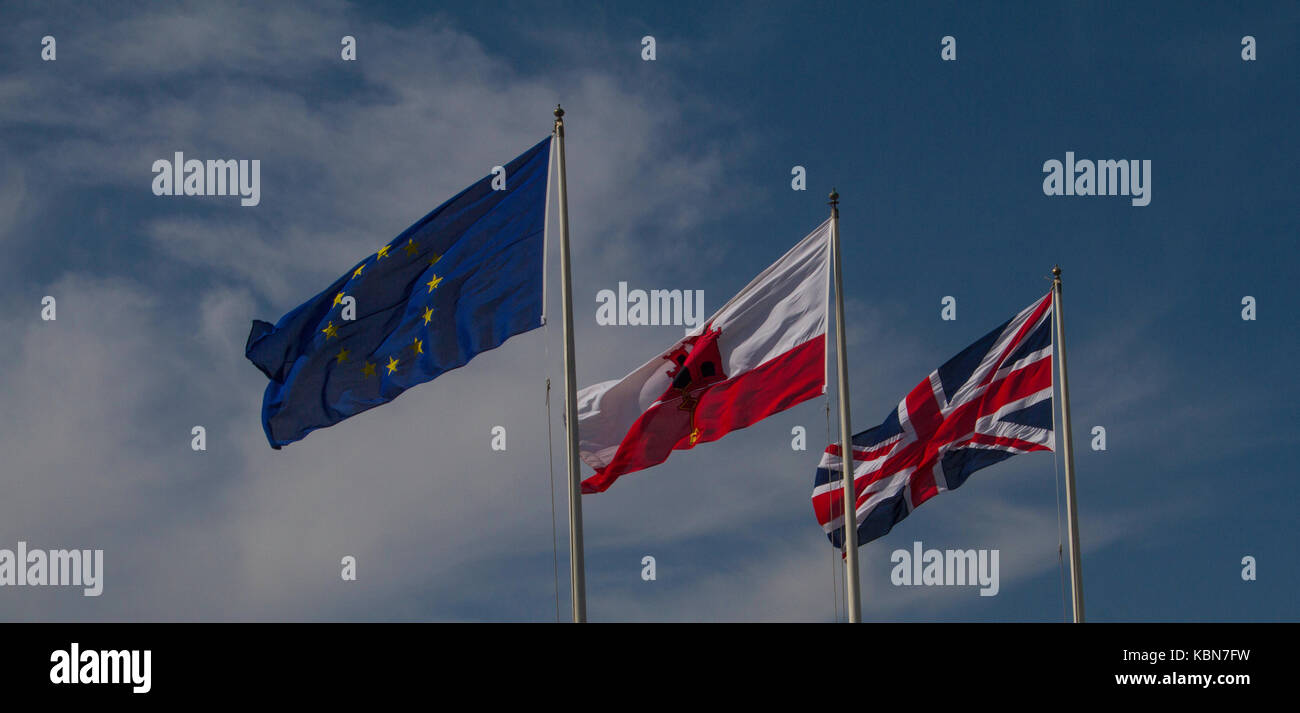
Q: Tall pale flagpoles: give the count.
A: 3